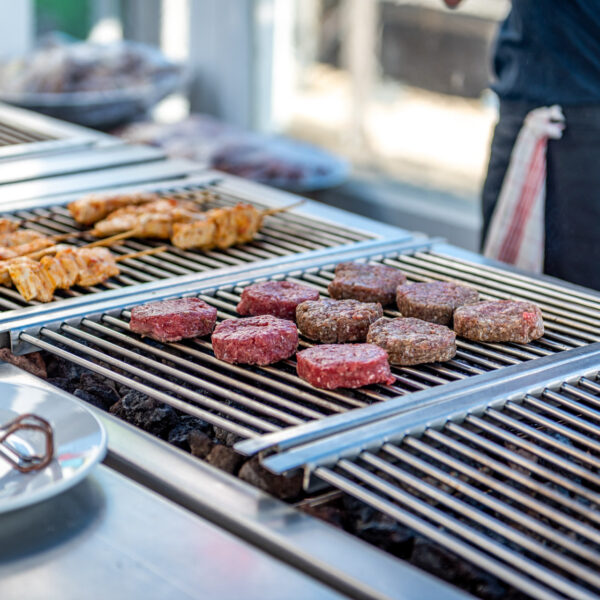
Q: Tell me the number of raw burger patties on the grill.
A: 4